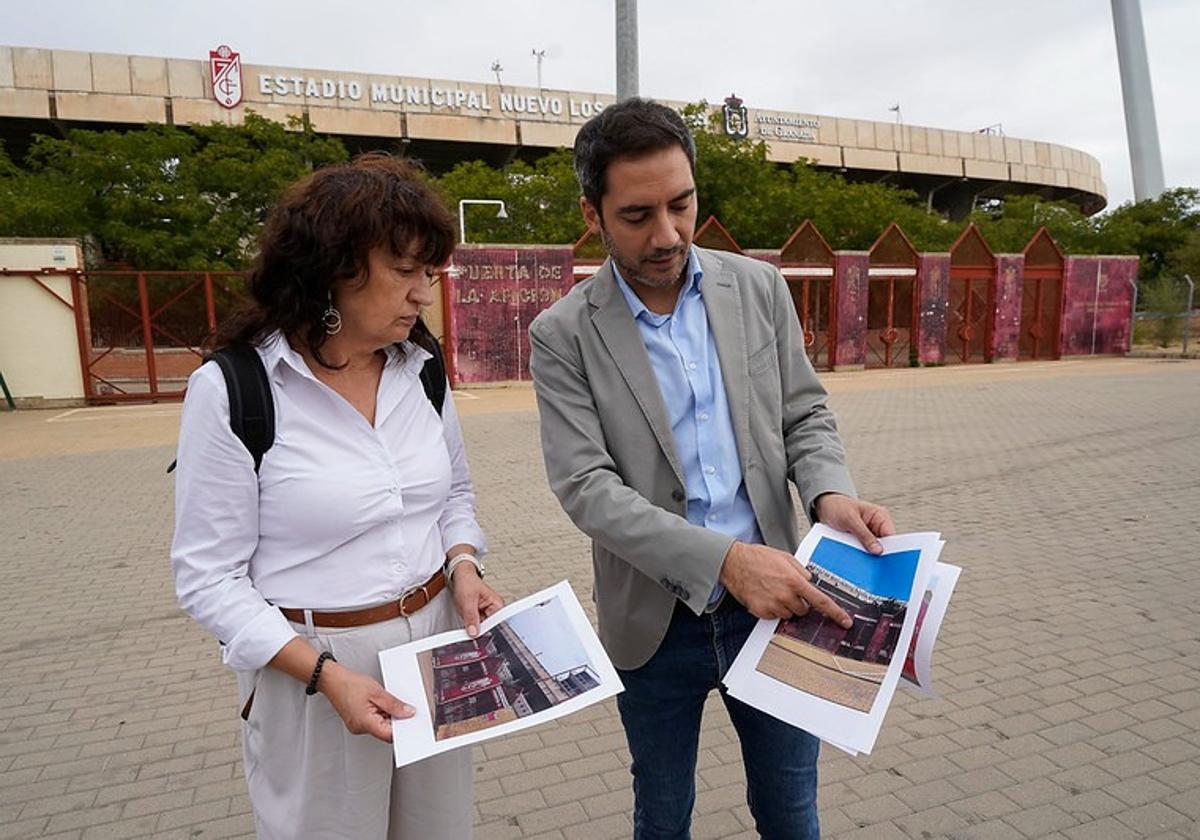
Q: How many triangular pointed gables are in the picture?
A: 6